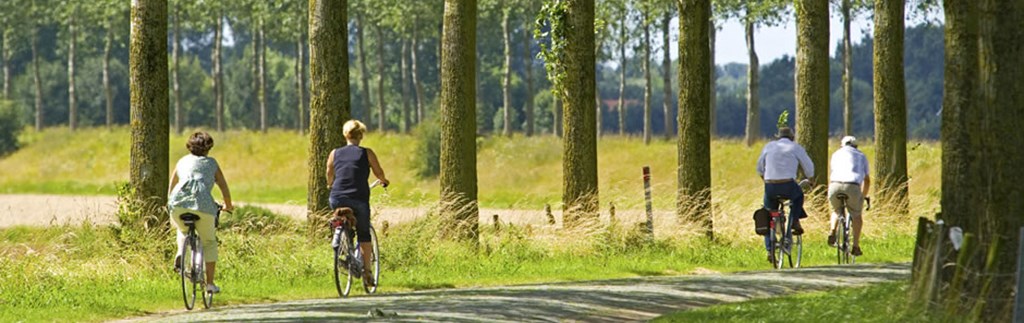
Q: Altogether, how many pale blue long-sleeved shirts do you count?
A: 1